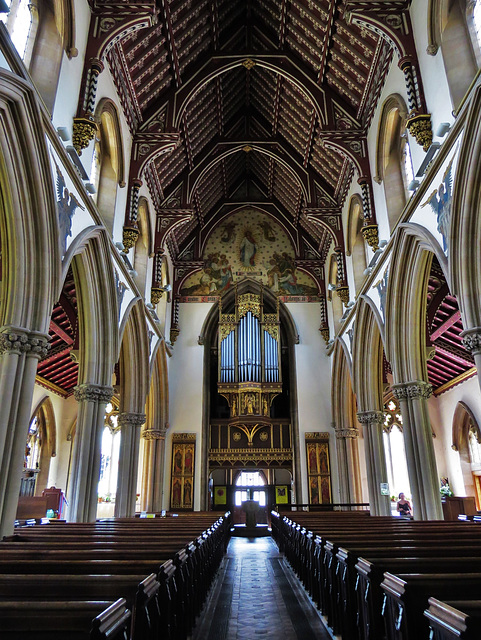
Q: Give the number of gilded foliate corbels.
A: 8